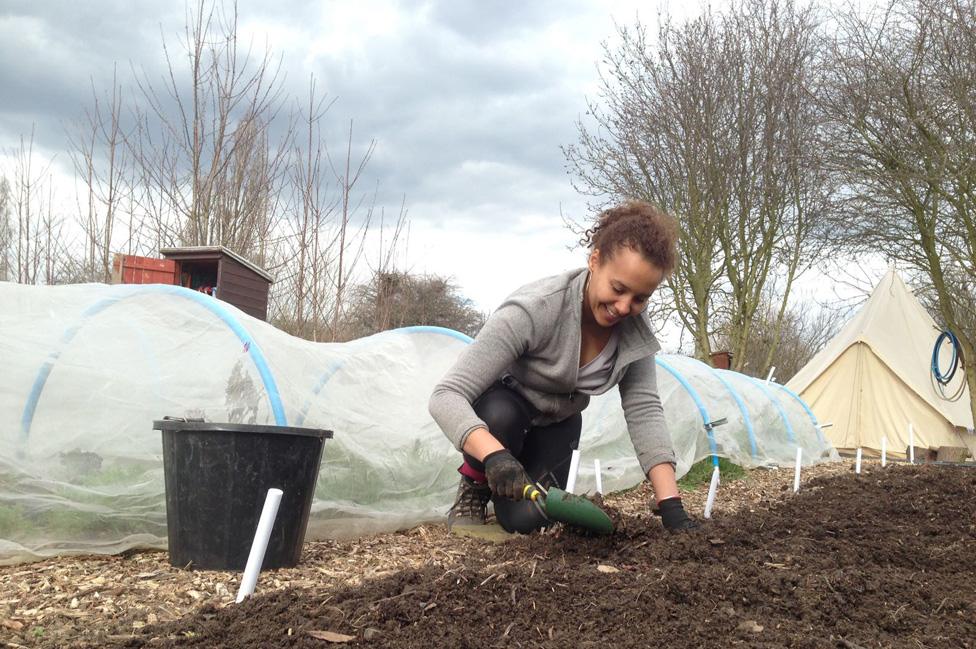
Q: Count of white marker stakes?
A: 8